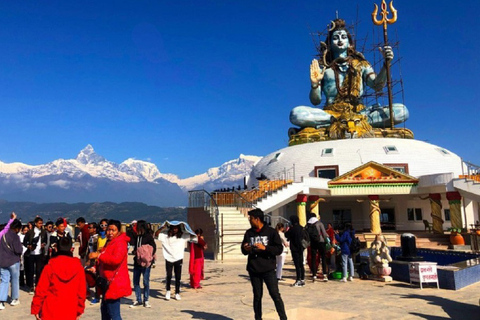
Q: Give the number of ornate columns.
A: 5